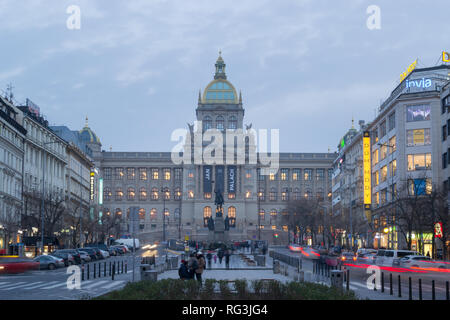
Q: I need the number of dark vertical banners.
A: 3